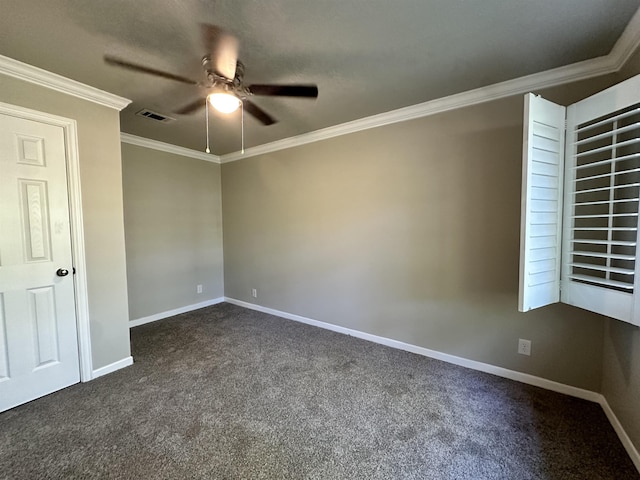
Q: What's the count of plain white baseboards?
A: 4